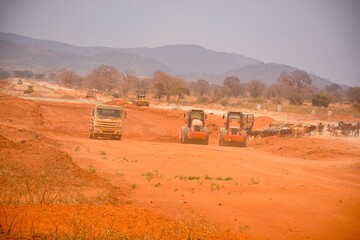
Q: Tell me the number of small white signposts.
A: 4